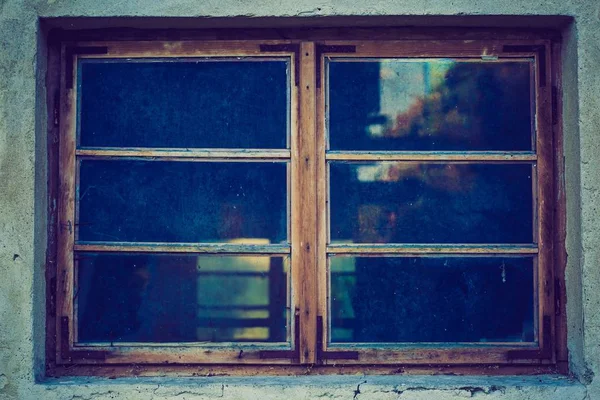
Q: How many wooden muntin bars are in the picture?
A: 4